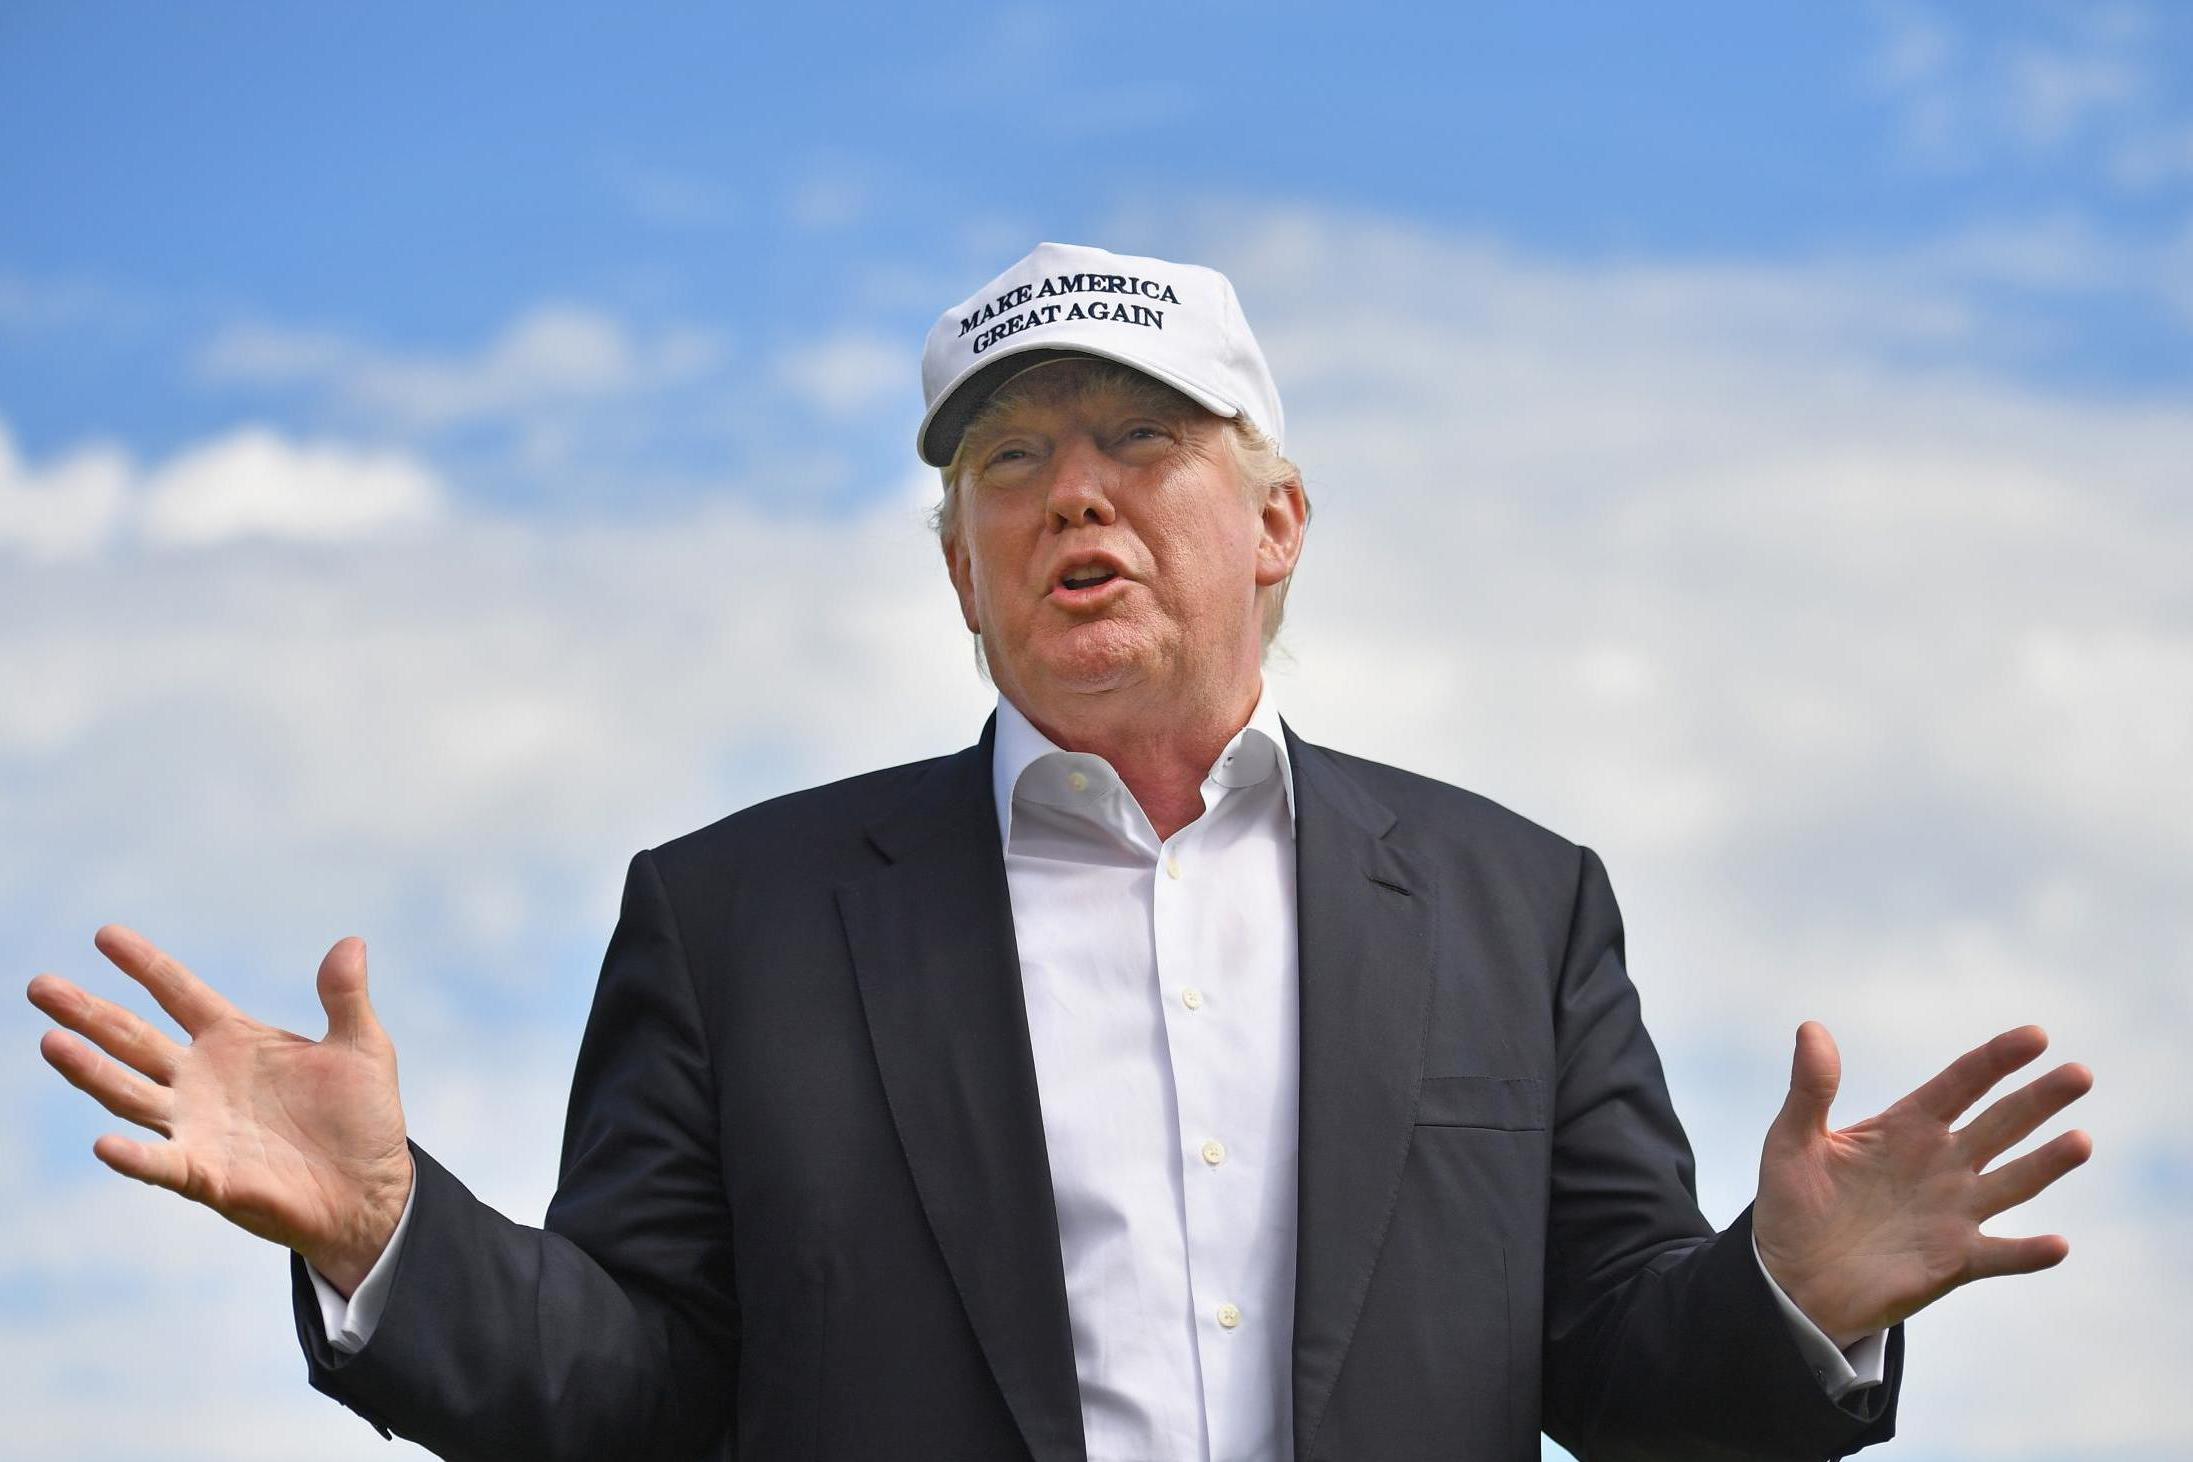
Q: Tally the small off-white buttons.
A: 5